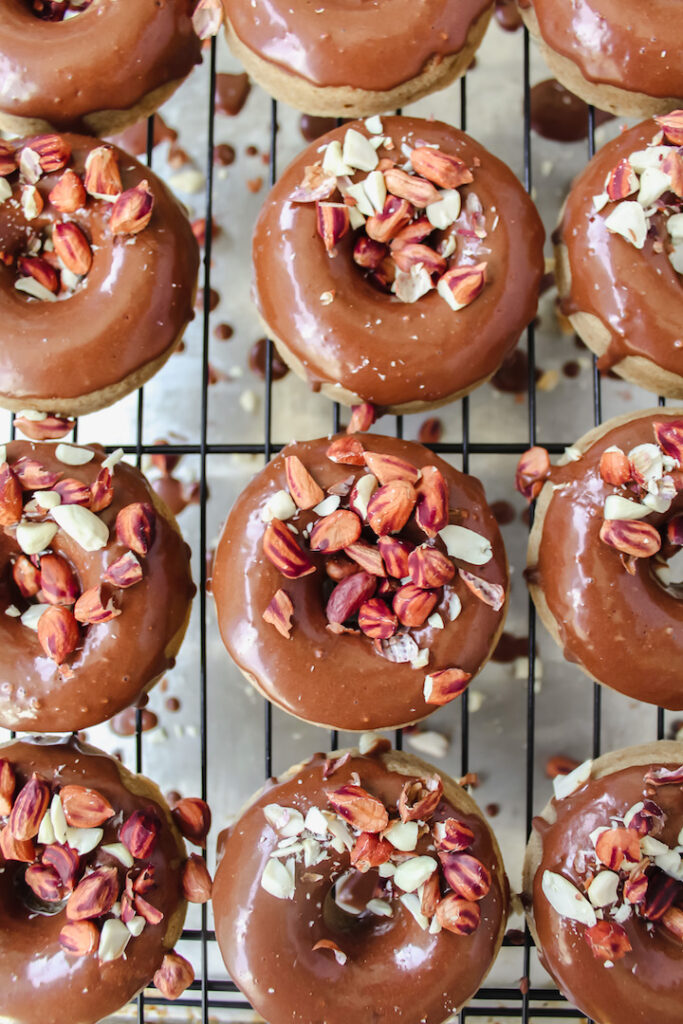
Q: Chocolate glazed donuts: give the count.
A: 12